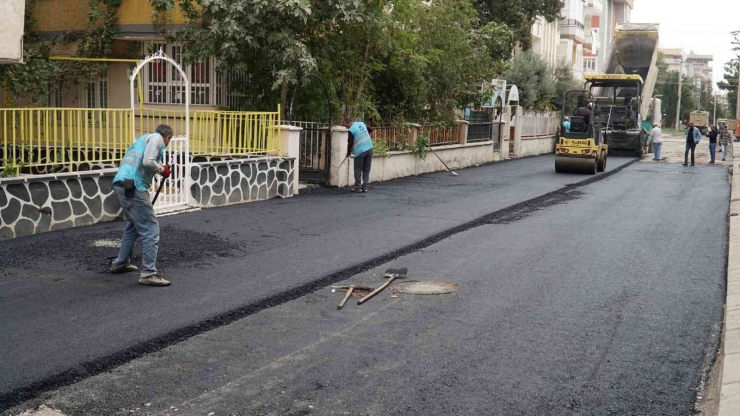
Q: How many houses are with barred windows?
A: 1